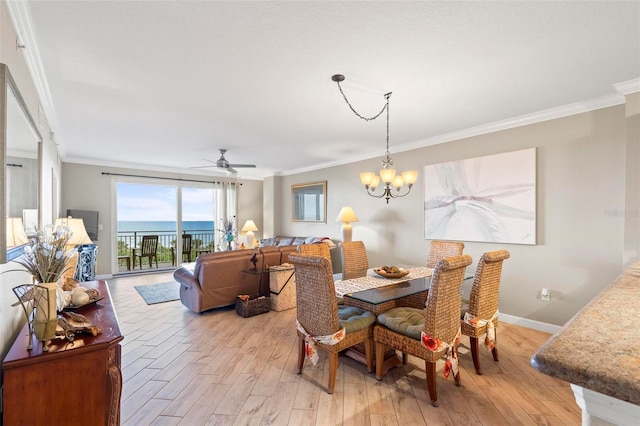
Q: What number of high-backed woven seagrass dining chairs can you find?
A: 6